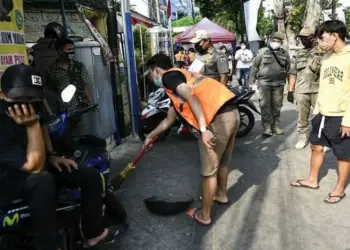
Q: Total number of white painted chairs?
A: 0